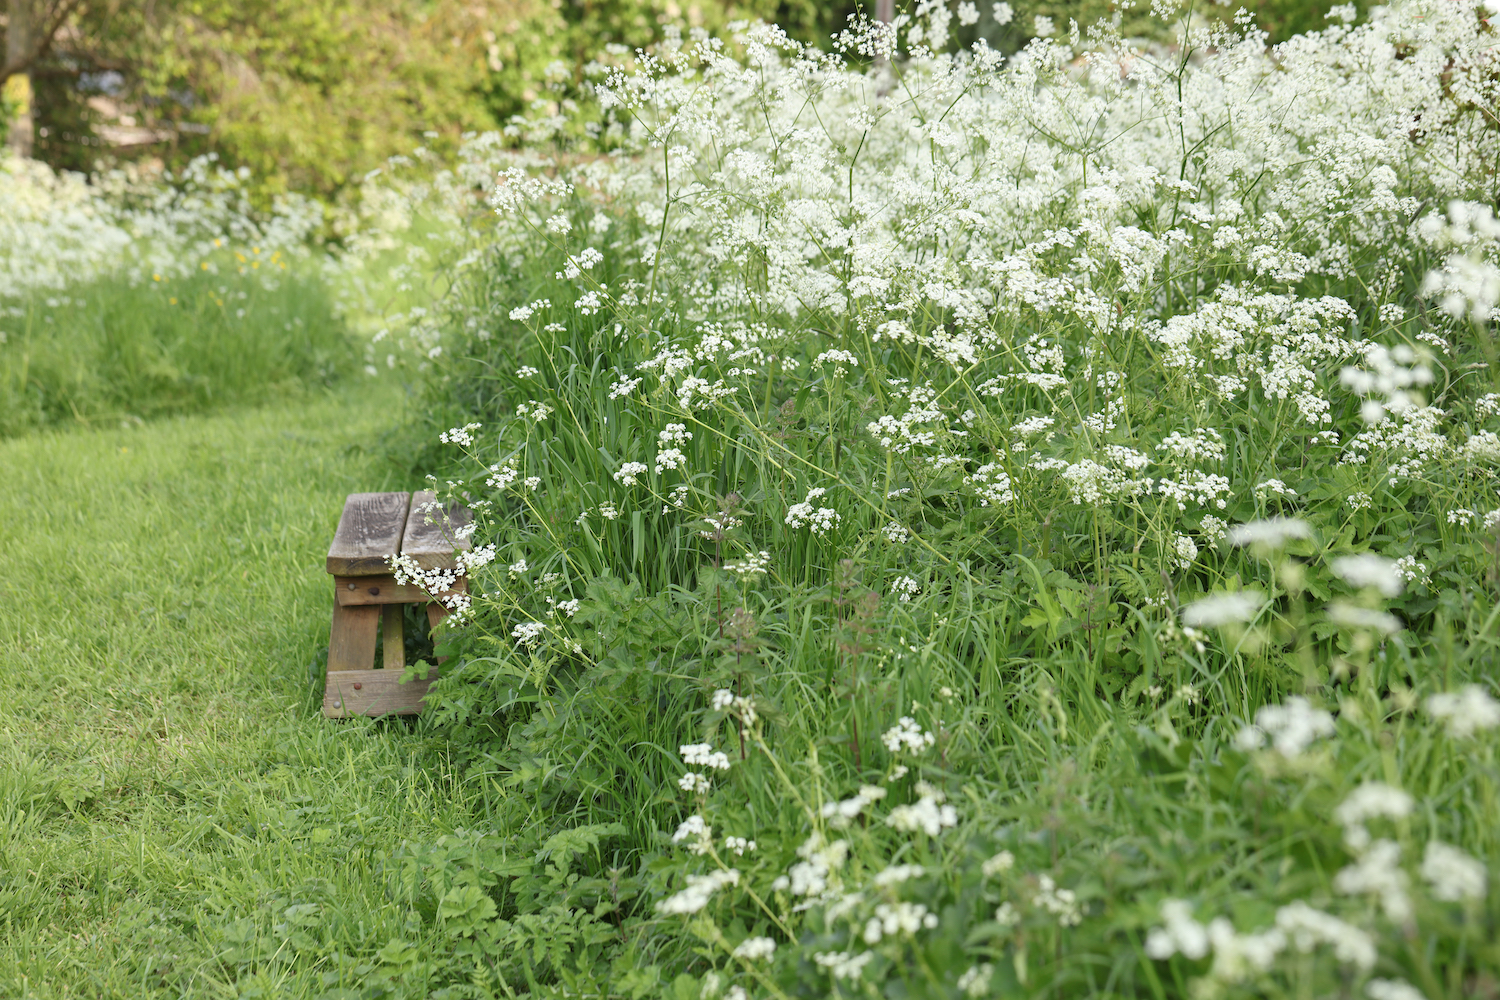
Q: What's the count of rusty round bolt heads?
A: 2